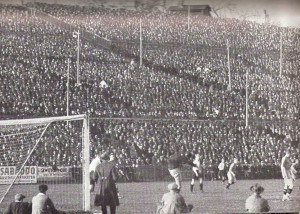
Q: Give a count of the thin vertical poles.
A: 7